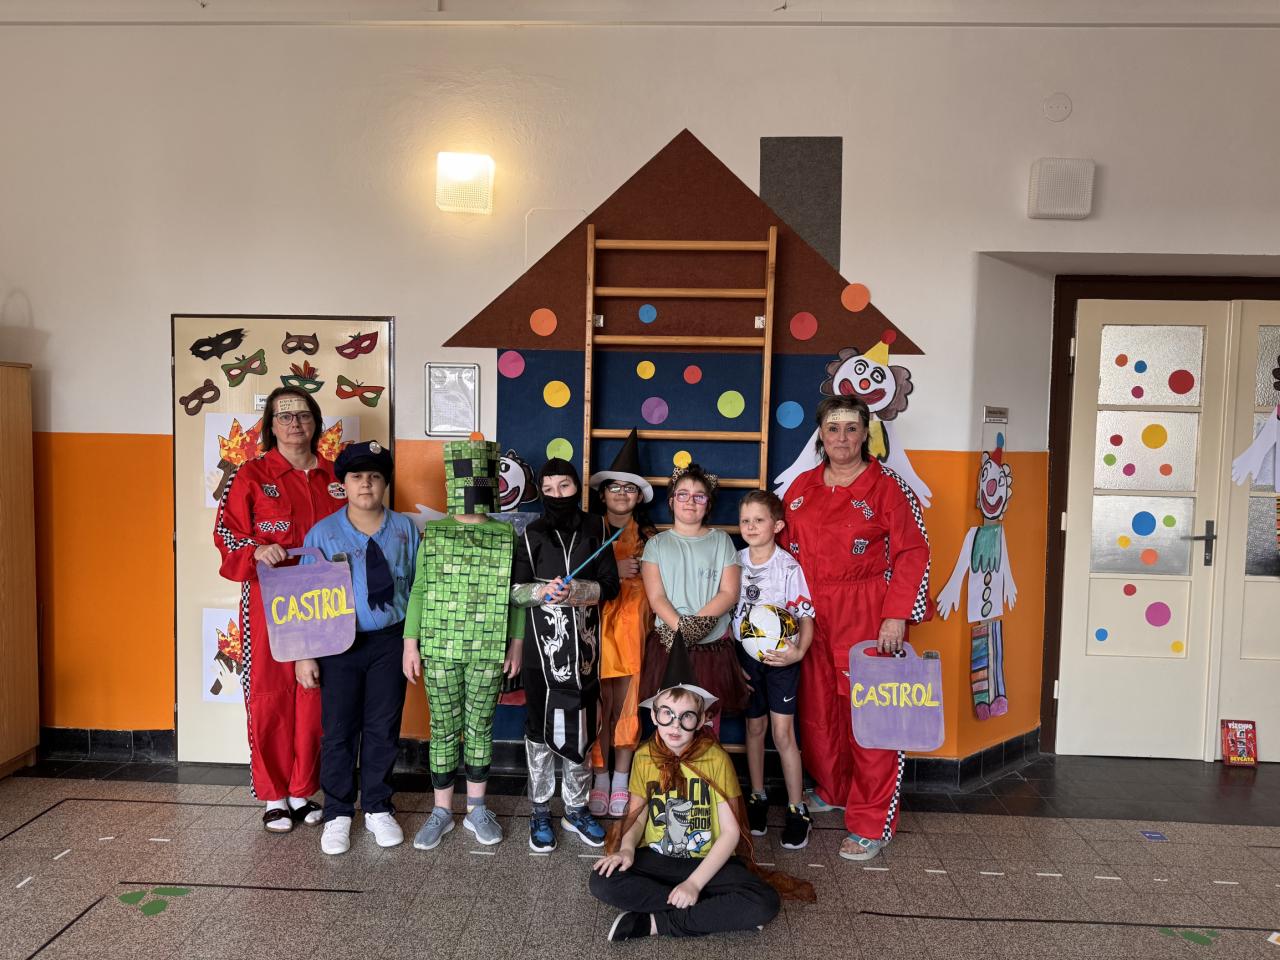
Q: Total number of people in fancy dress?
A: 9